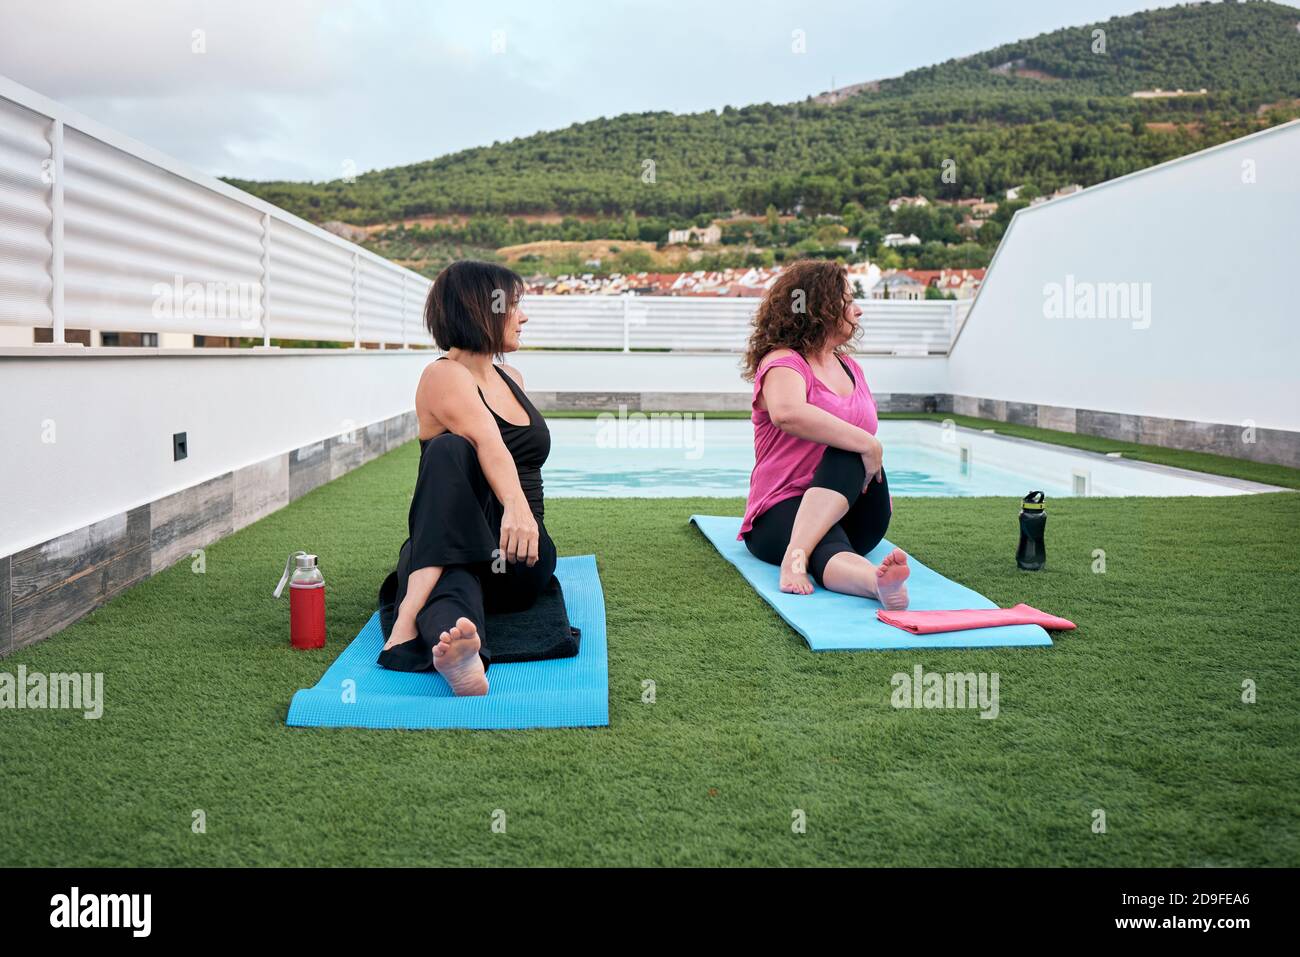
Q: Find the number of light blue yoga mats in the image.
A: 2